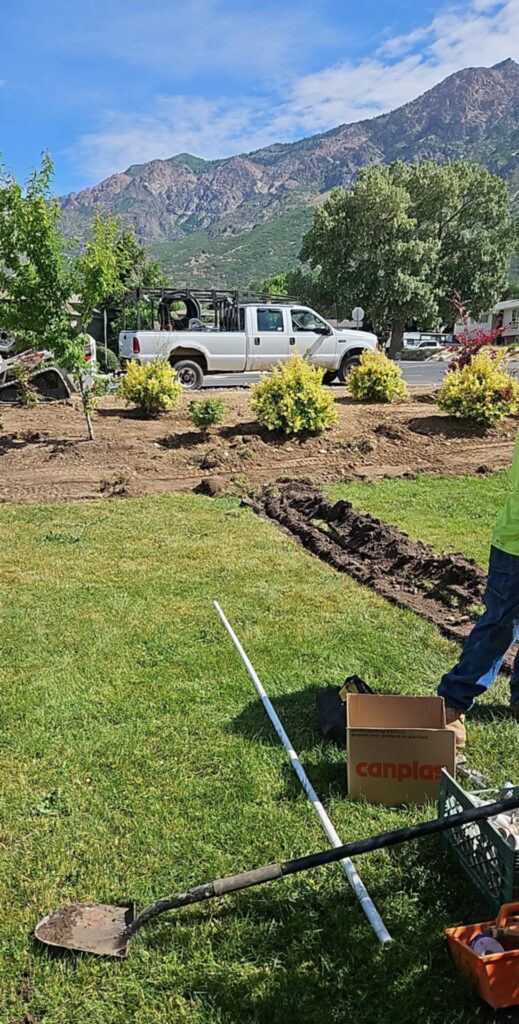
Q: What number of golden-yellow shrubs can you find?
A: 4